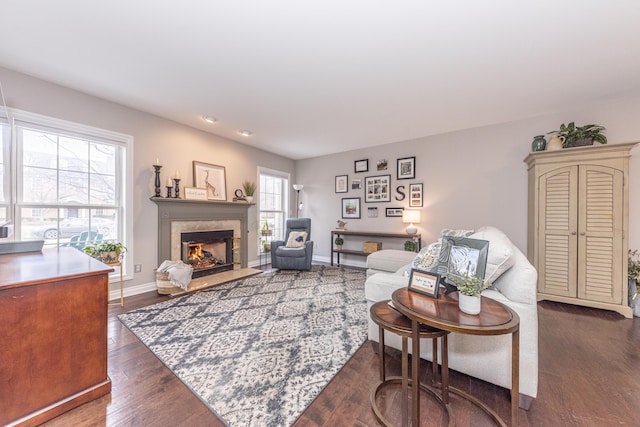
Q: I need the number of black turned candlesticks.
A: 3